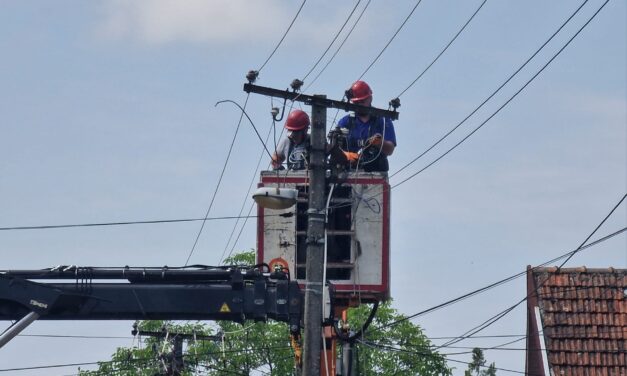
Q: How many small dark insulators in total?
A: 4